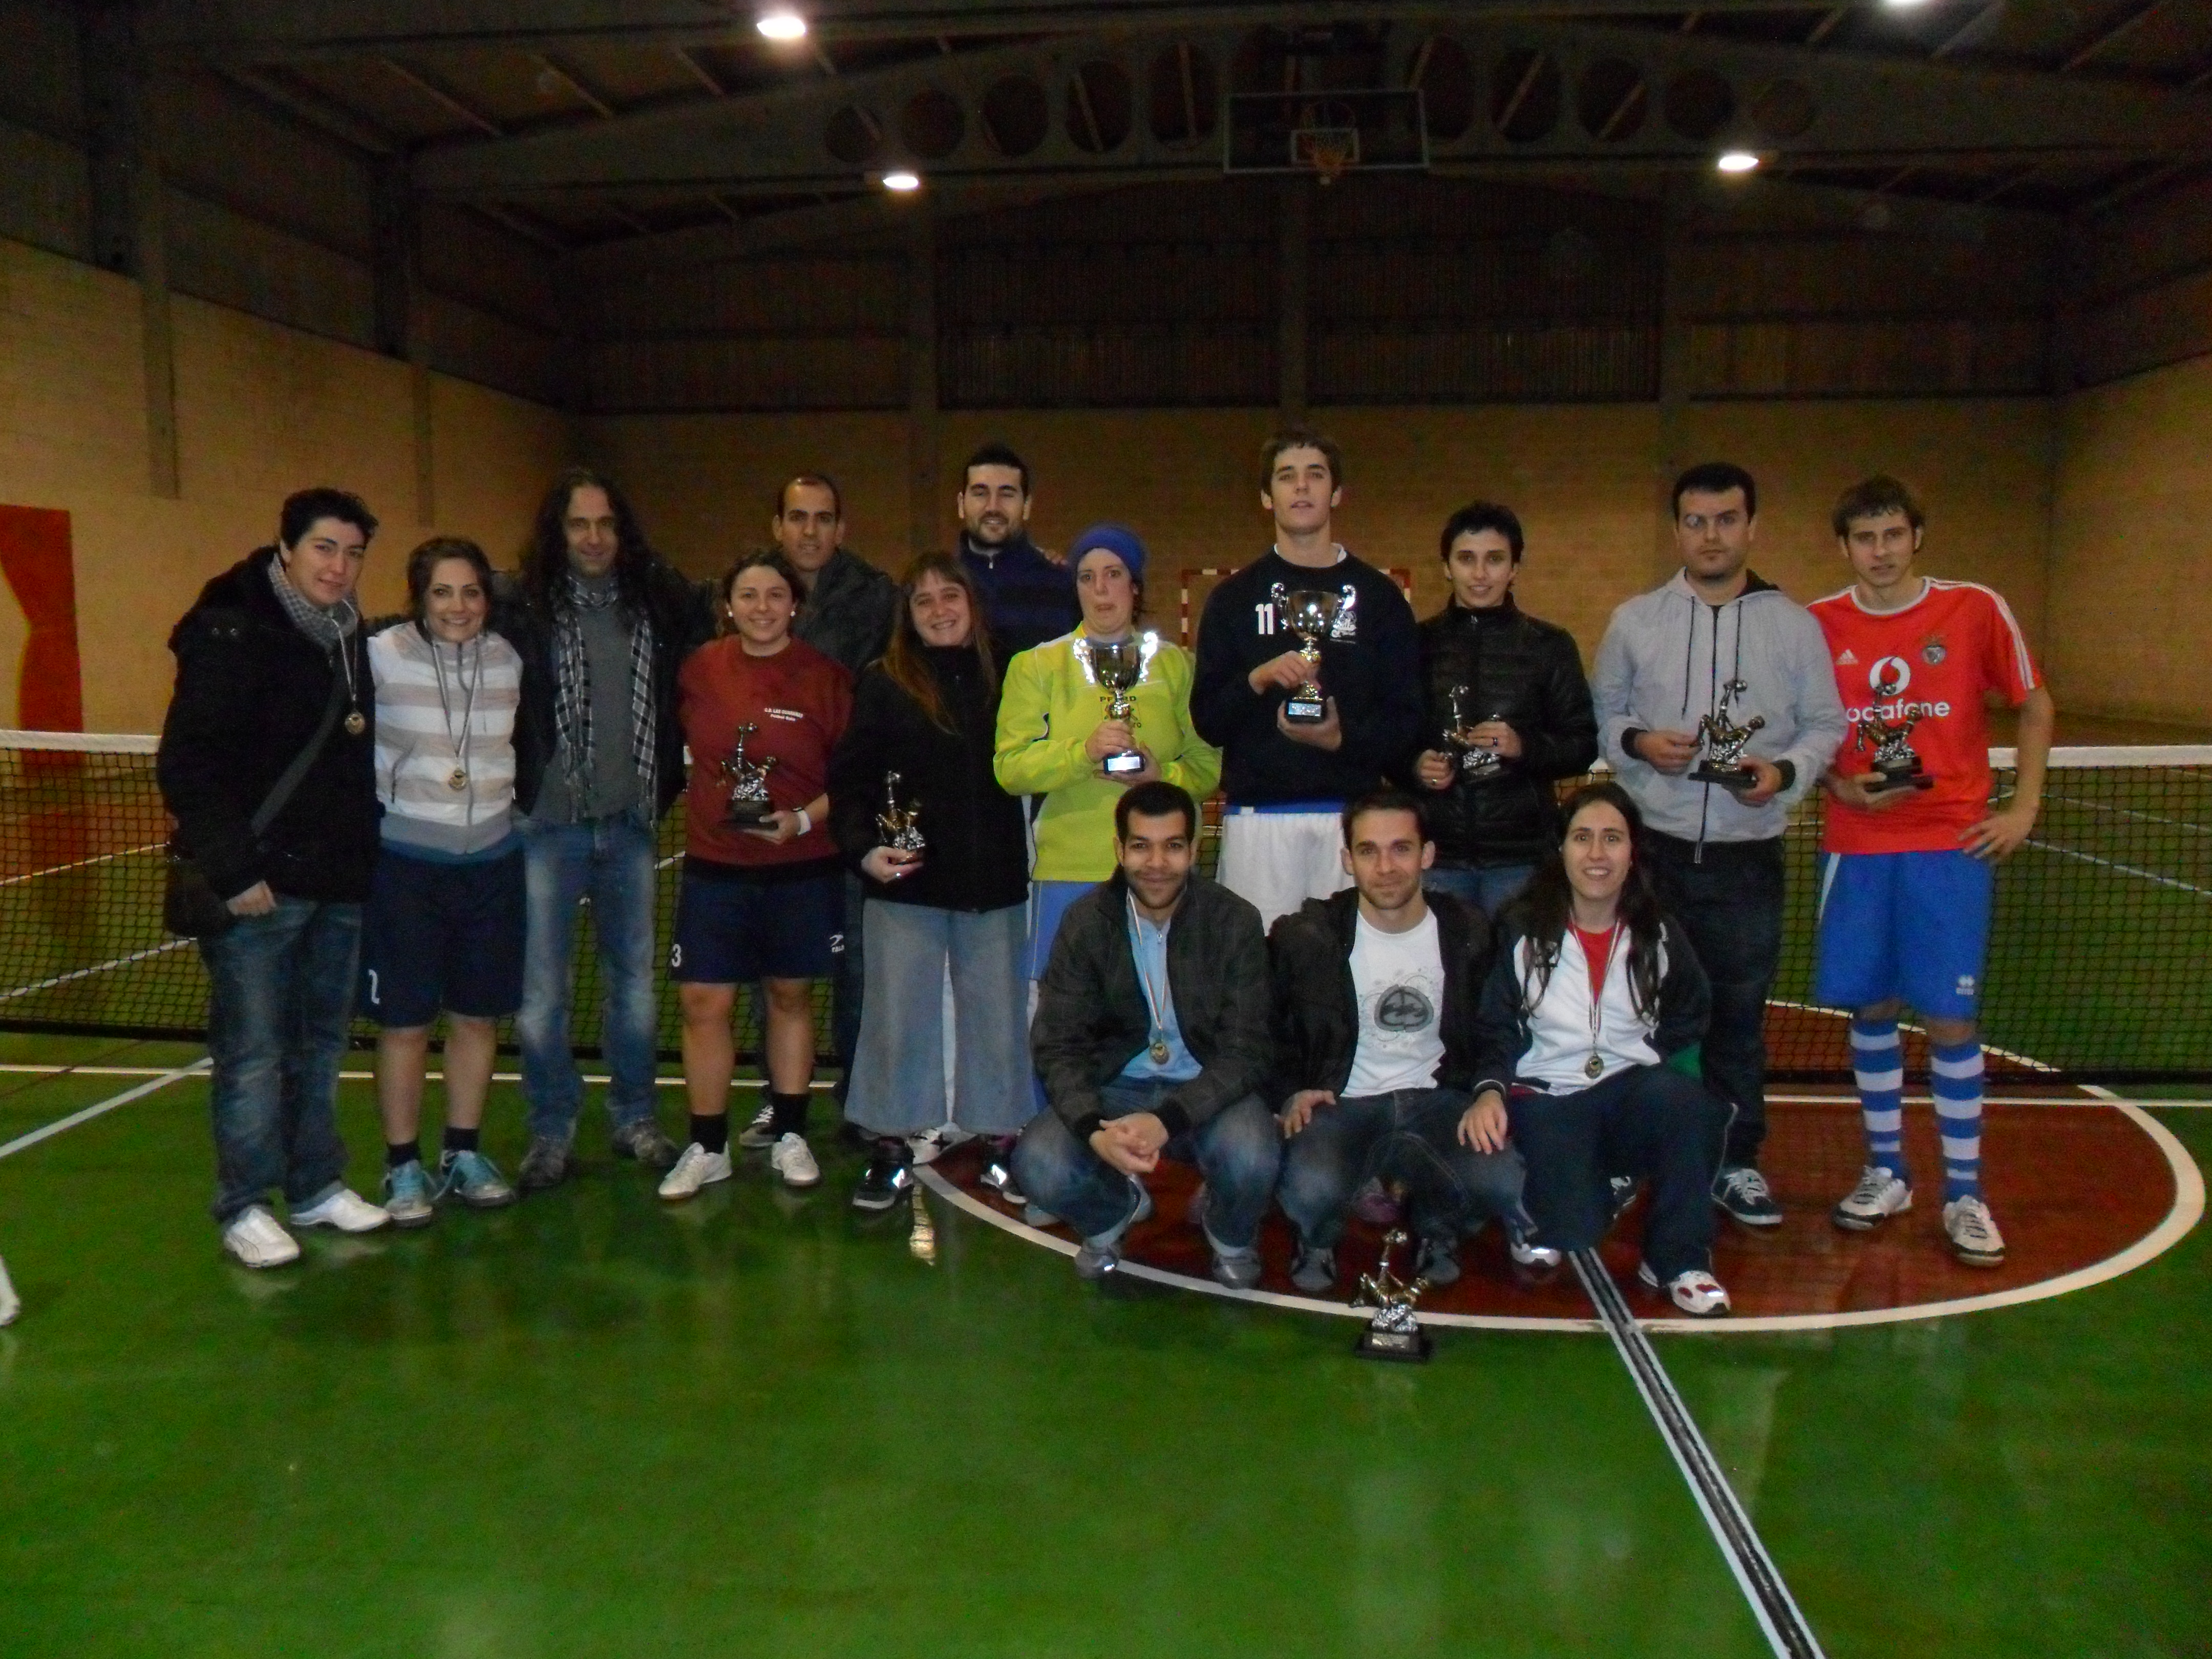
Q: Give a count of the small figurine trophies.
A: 6